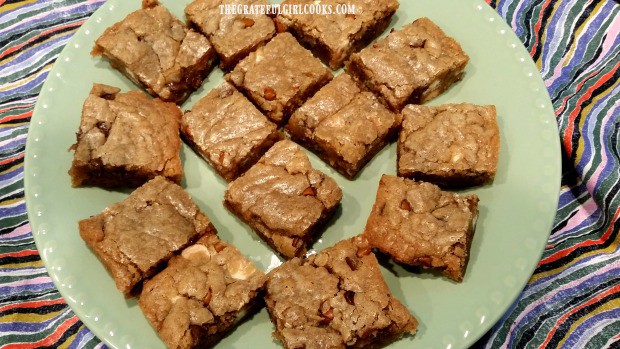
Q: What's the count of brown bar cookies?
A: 14